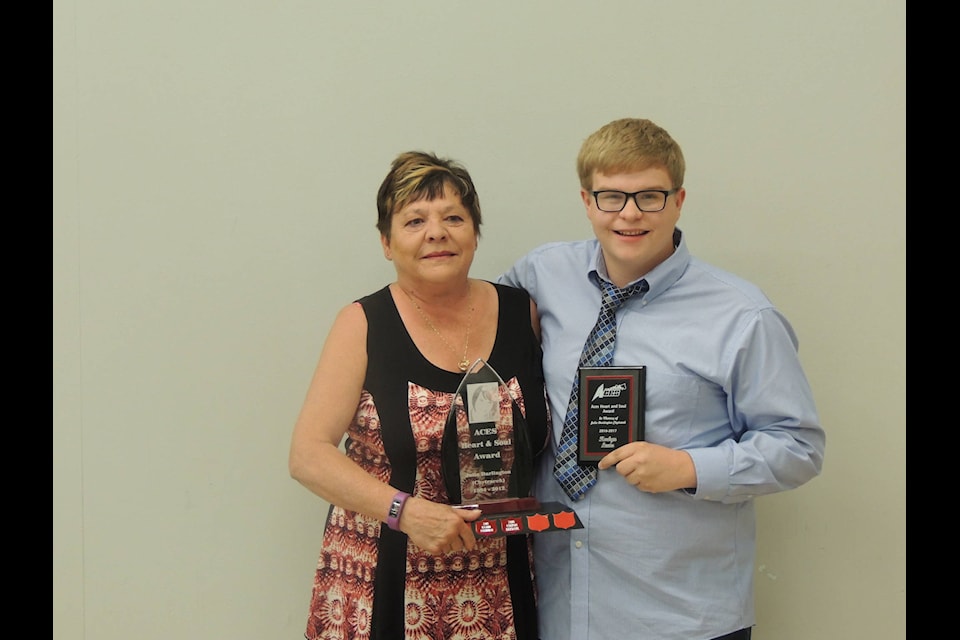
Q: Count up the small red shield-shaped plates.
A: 4